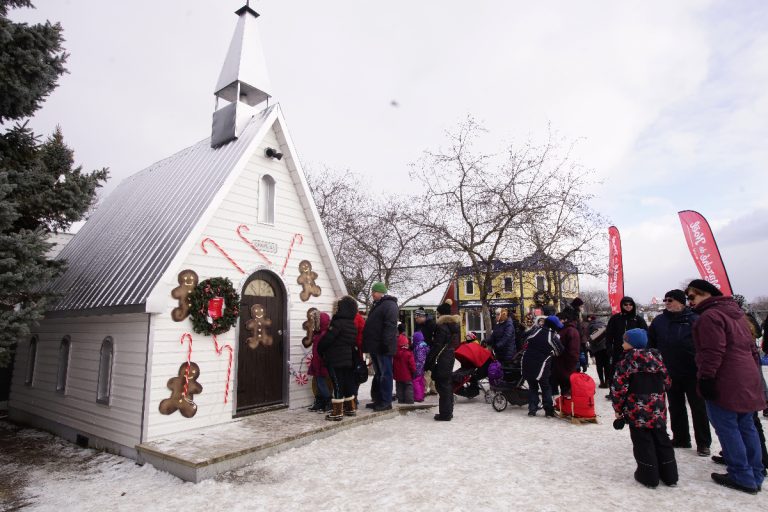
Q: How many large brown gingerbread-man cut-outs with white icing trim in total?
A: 5